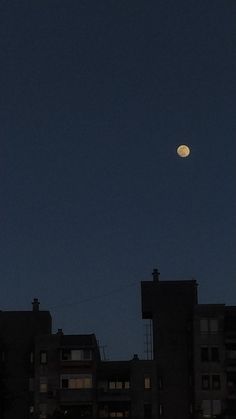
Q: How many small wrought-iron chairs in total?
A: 0